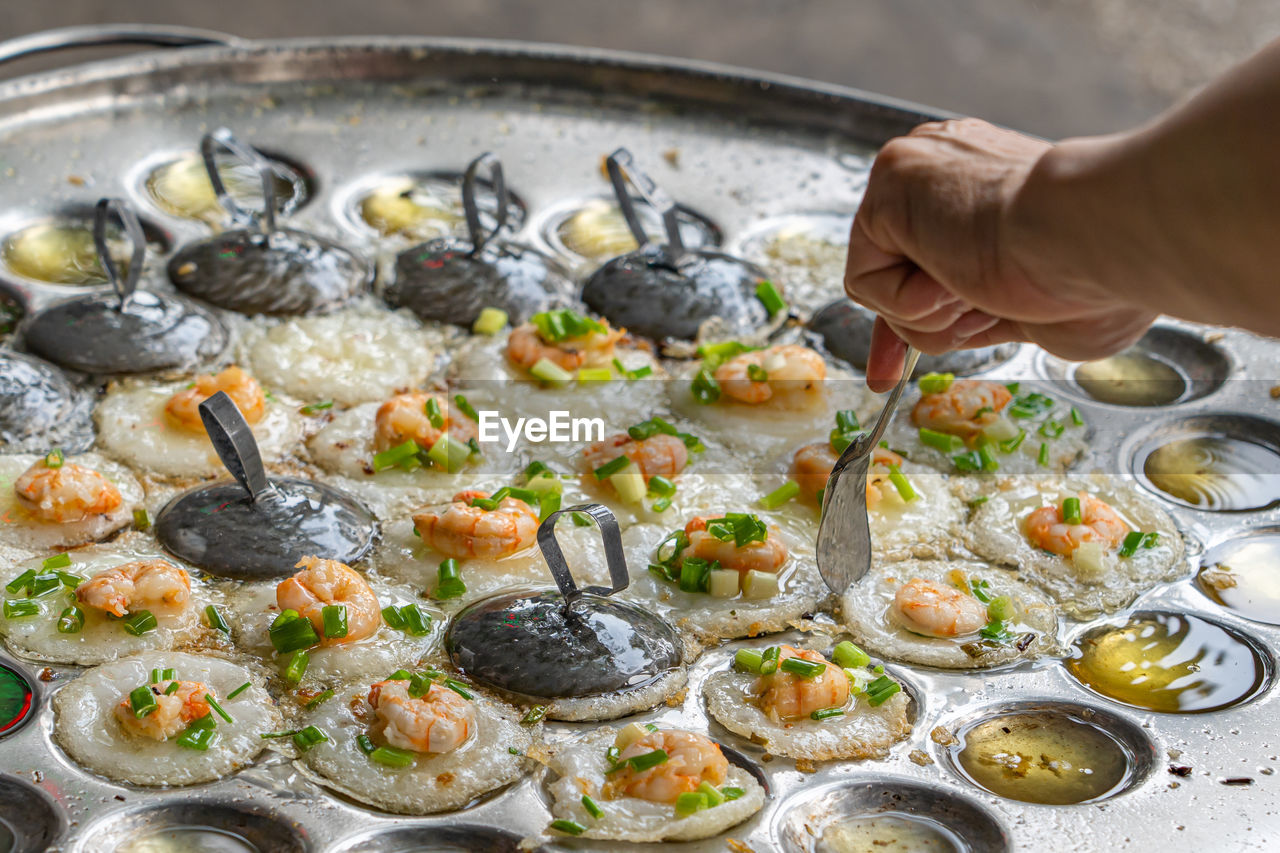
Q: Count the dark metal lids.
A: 8